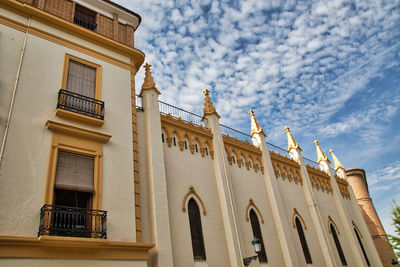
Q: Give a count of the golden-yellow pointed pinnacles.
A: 6